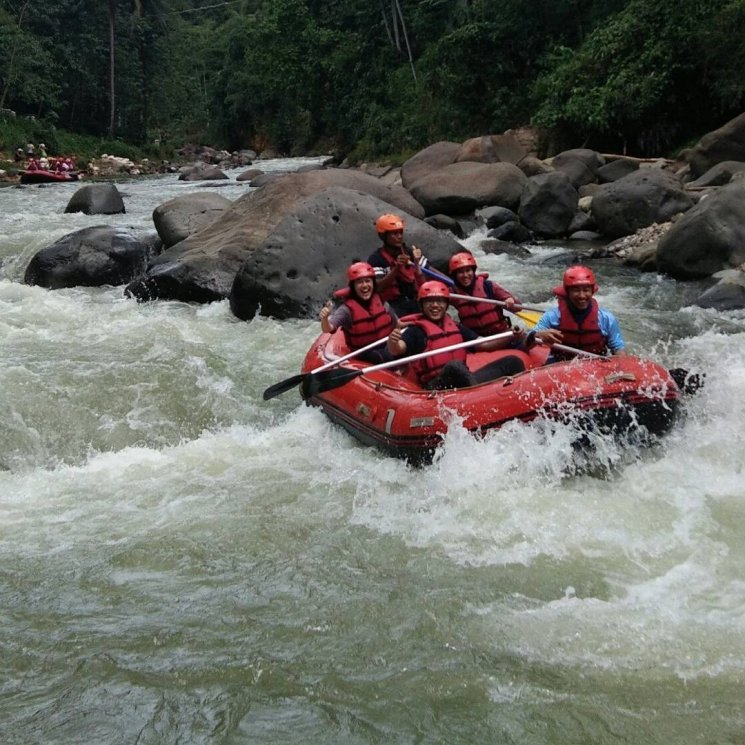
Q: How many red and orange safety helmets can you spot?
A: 5